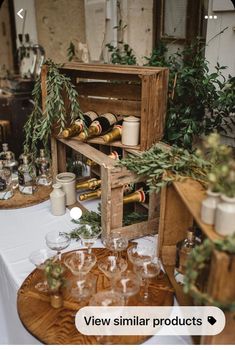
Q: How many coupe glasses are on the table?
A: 11